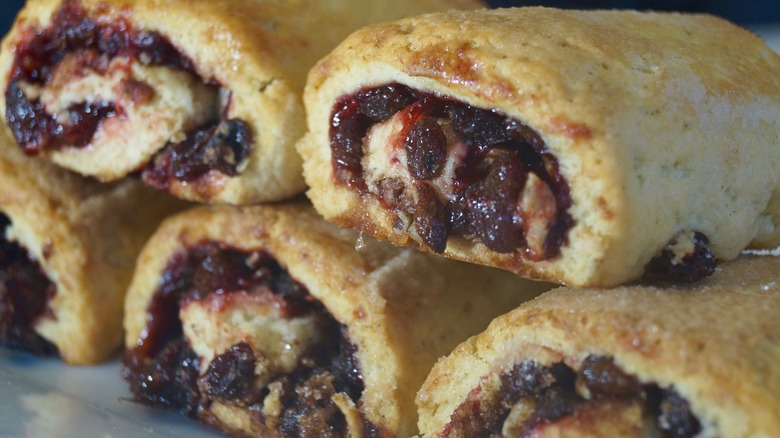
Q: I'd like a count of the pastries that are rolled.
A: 5